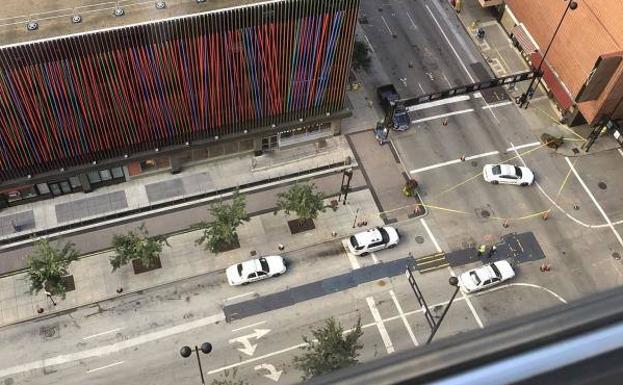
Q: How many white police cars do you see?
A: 4